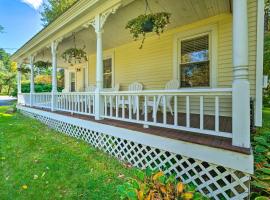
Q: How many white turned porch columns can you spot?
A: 5